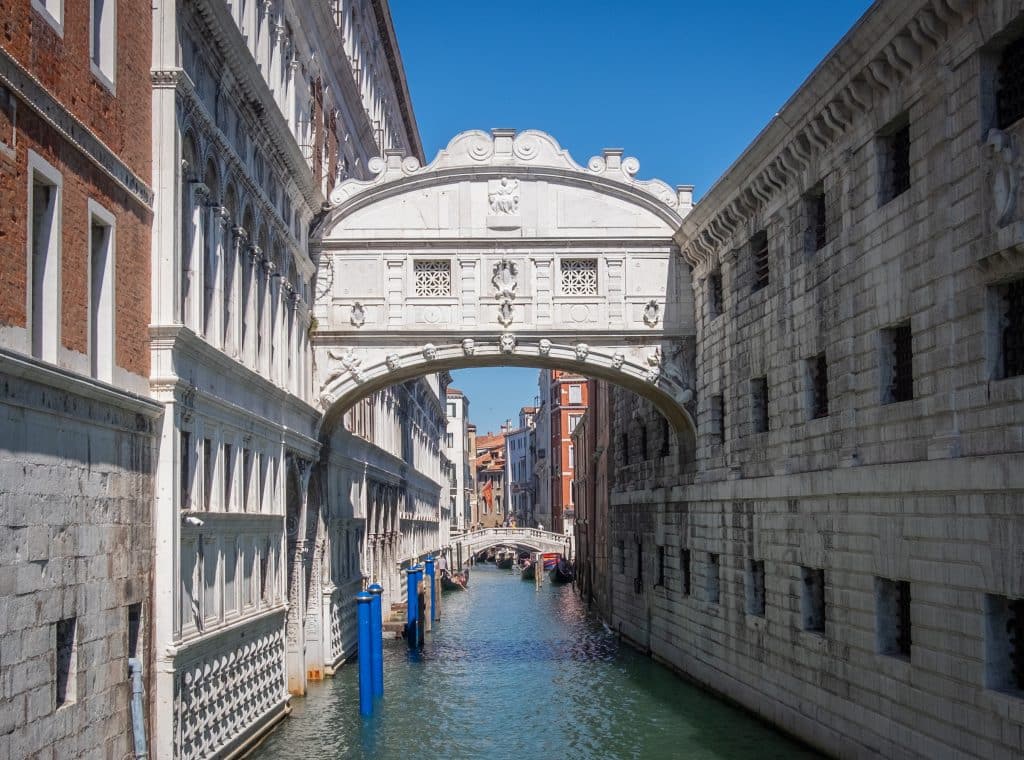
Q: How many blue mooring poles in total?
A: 5